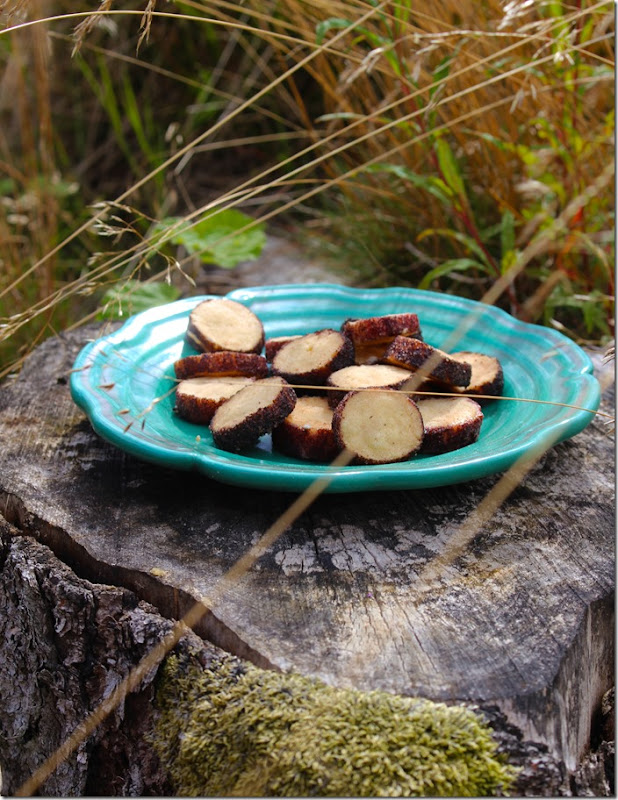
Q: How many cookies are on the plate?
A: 14